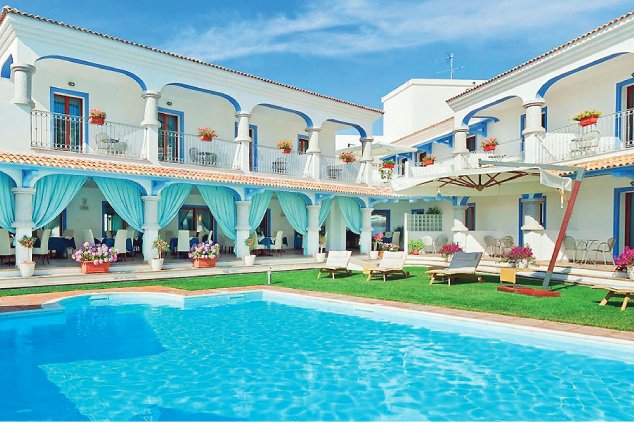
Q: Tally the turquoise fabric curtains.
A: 9